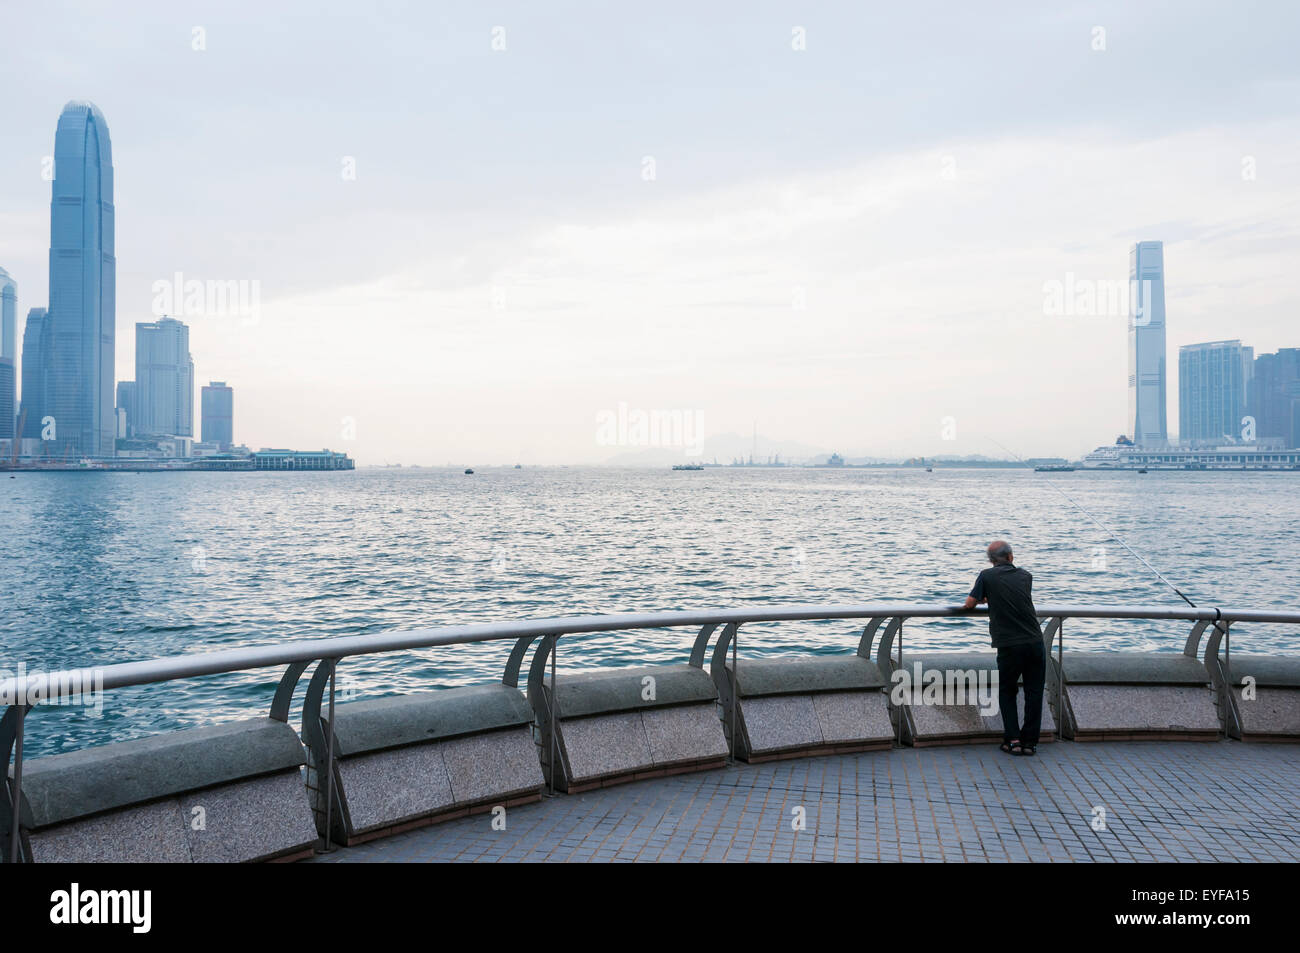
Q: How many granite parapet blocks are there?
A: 7